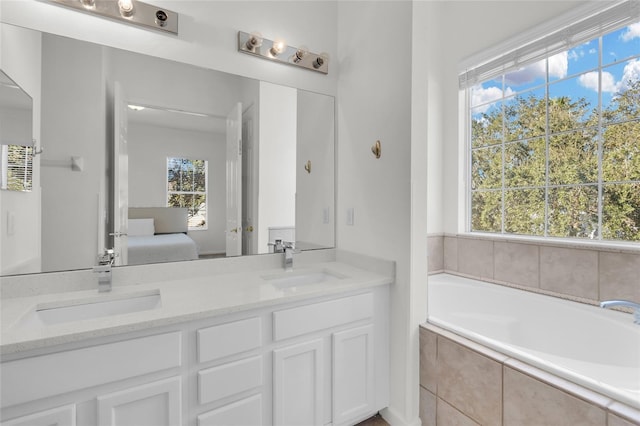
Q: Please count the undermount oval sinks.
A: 0